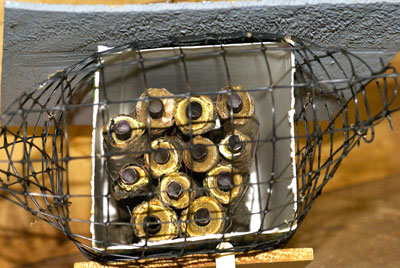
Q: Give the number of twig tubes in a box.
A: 12